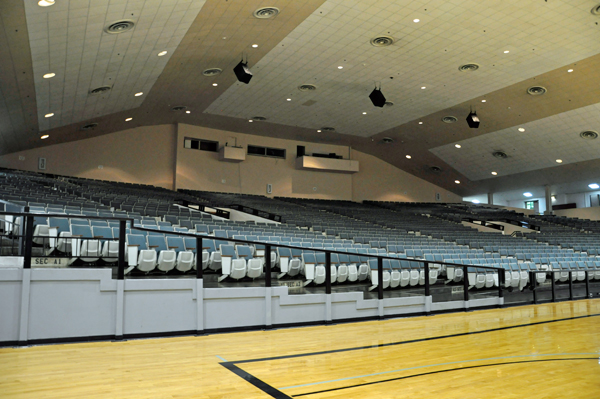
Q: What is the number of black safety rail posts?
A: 13